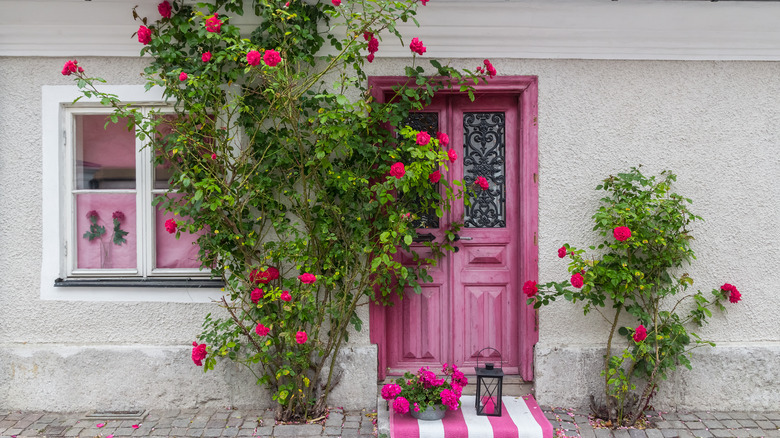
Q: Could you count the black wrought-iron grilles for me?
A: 2